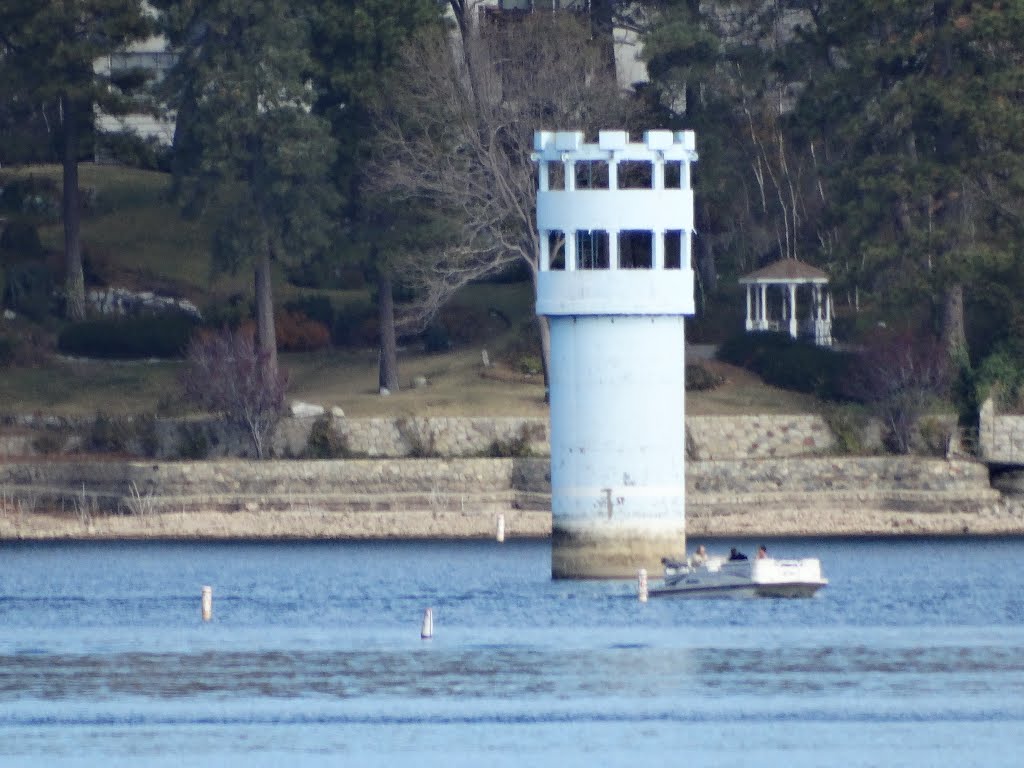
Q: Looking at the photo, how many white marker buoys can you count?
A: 4